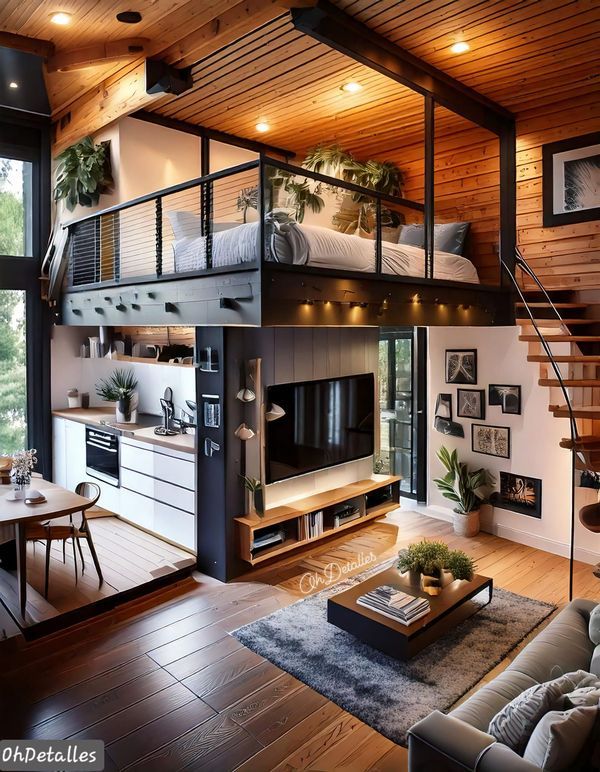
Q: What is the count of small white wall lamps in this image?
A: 3